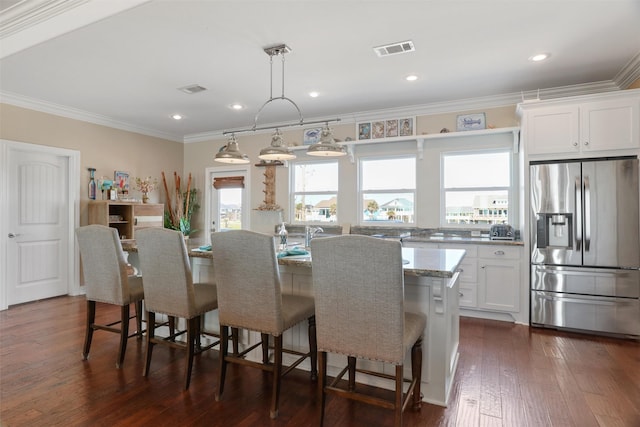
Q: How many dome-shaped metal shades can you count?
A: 3